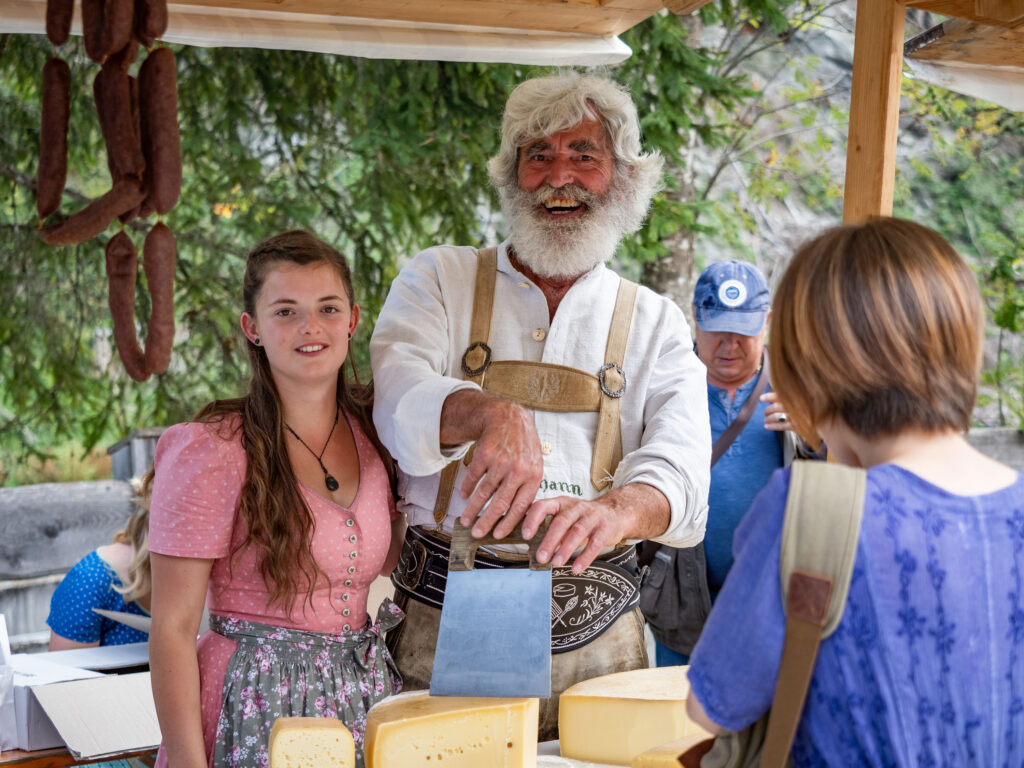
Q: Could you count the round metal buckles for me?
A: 2